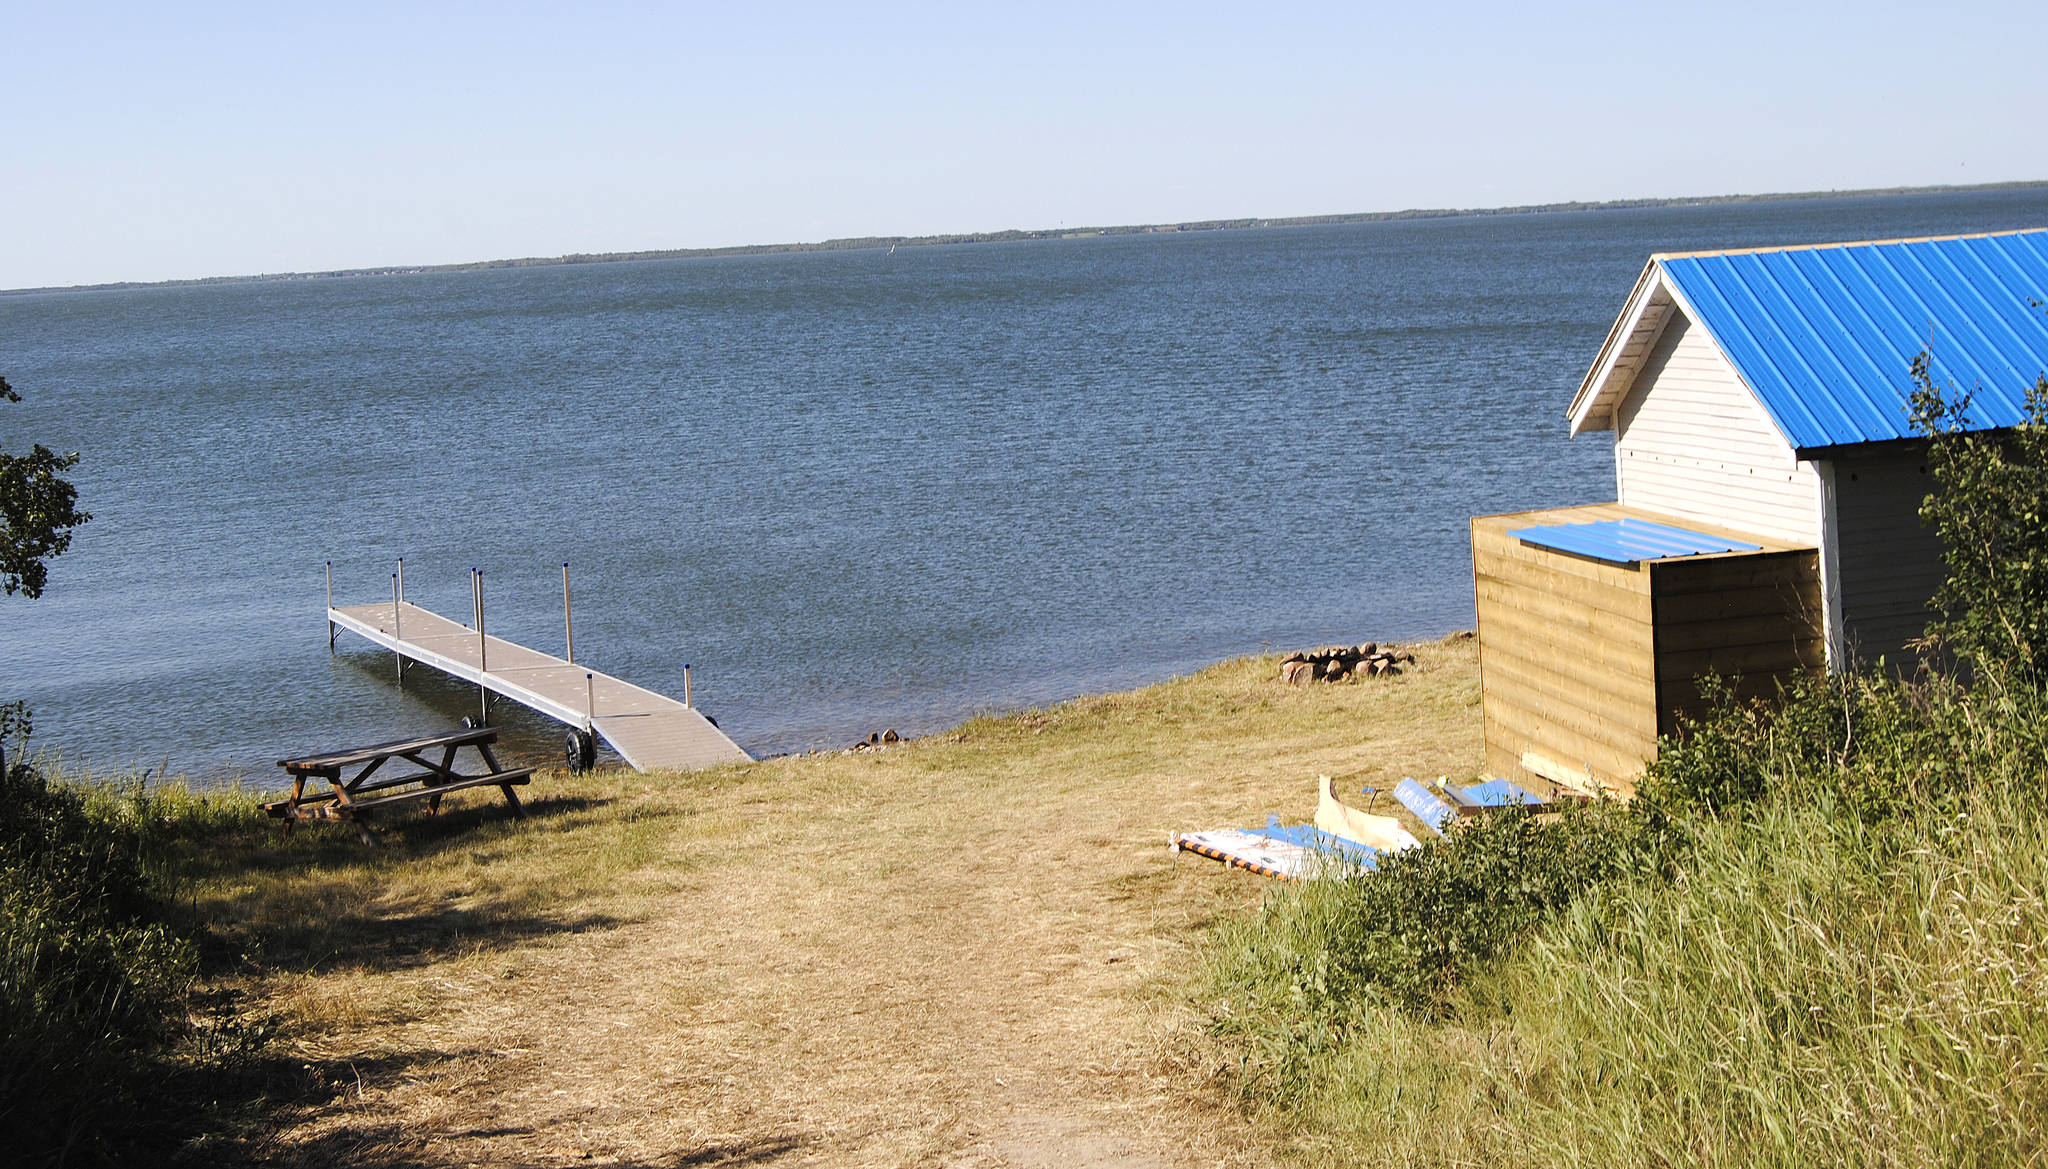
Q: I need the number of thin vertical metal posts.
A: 8